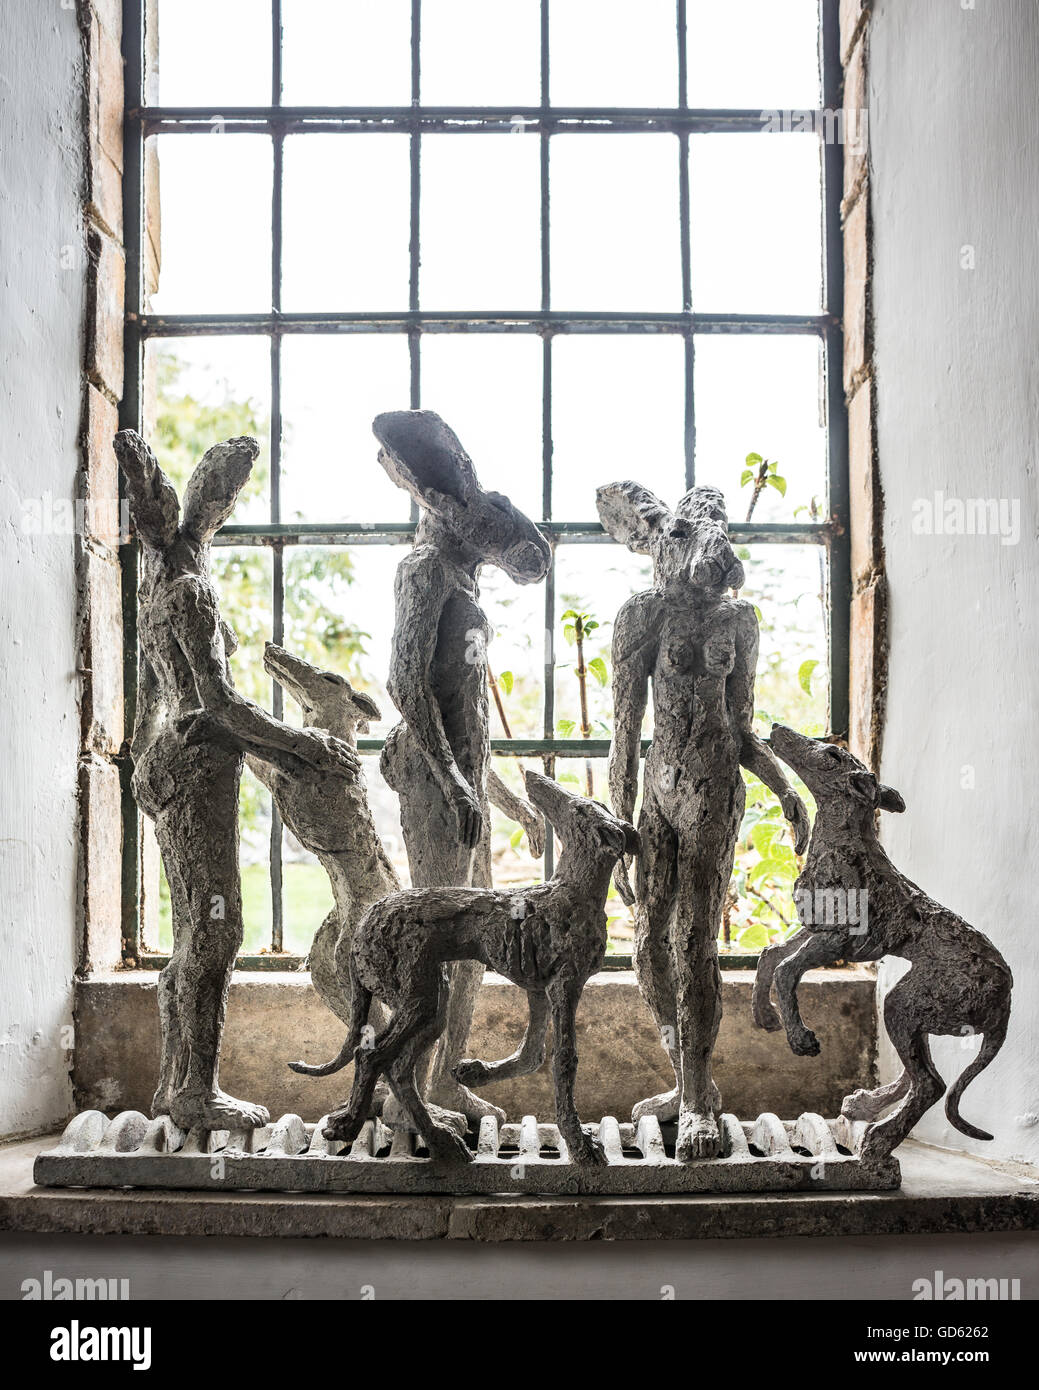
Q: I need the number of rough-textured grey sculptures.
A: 6